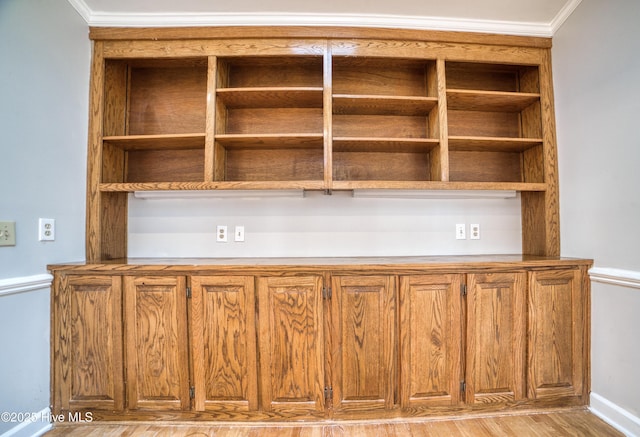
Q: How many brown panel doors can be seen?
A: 8